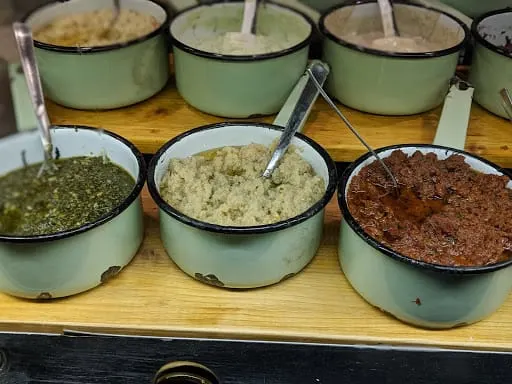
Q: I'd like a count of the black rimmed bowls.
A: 7